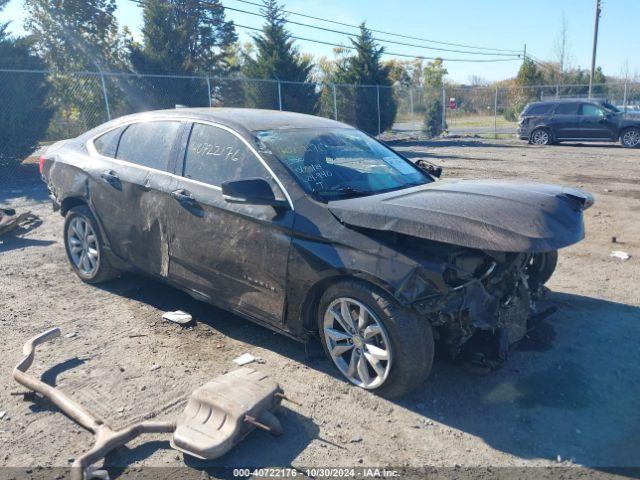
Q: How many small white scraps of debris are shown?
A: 3